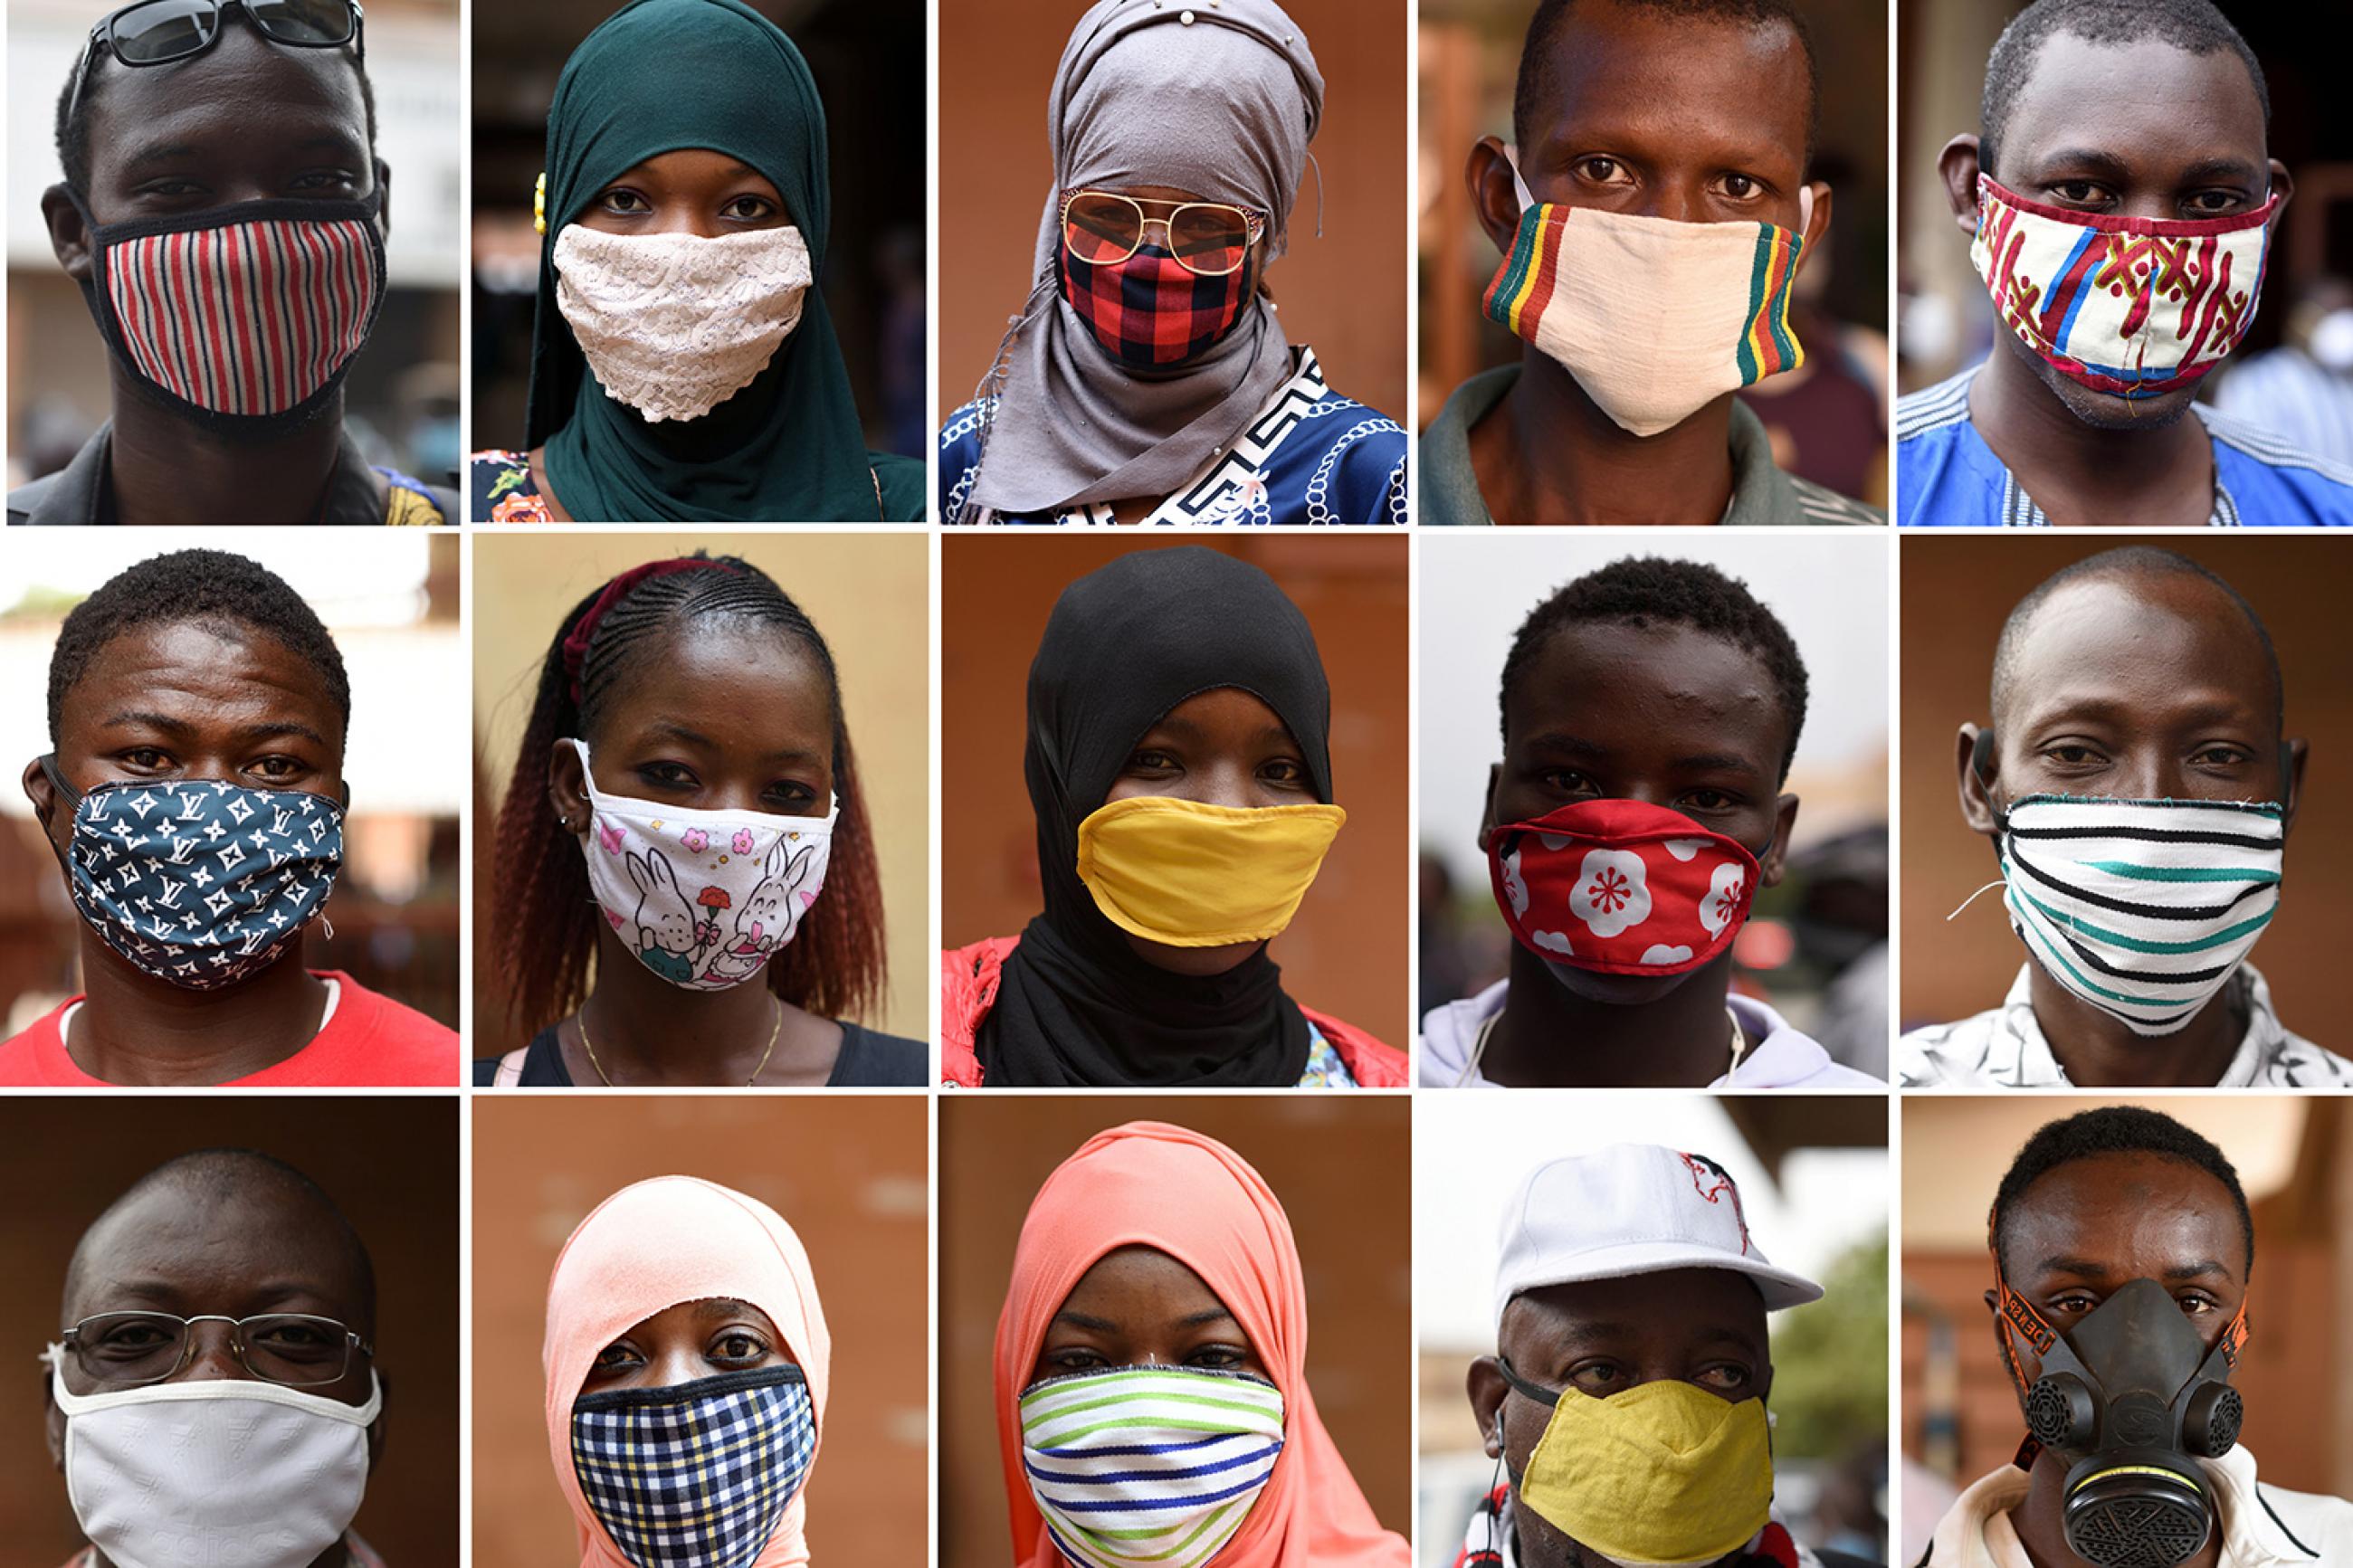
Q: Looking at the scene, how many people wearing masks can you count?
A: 15